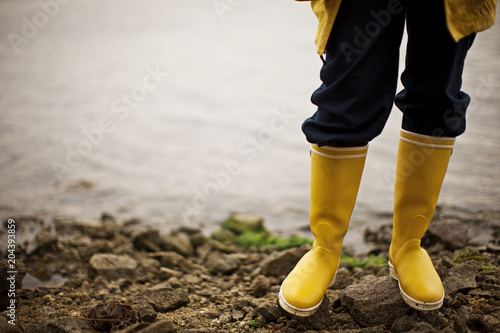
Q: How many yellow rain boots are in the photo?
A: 2